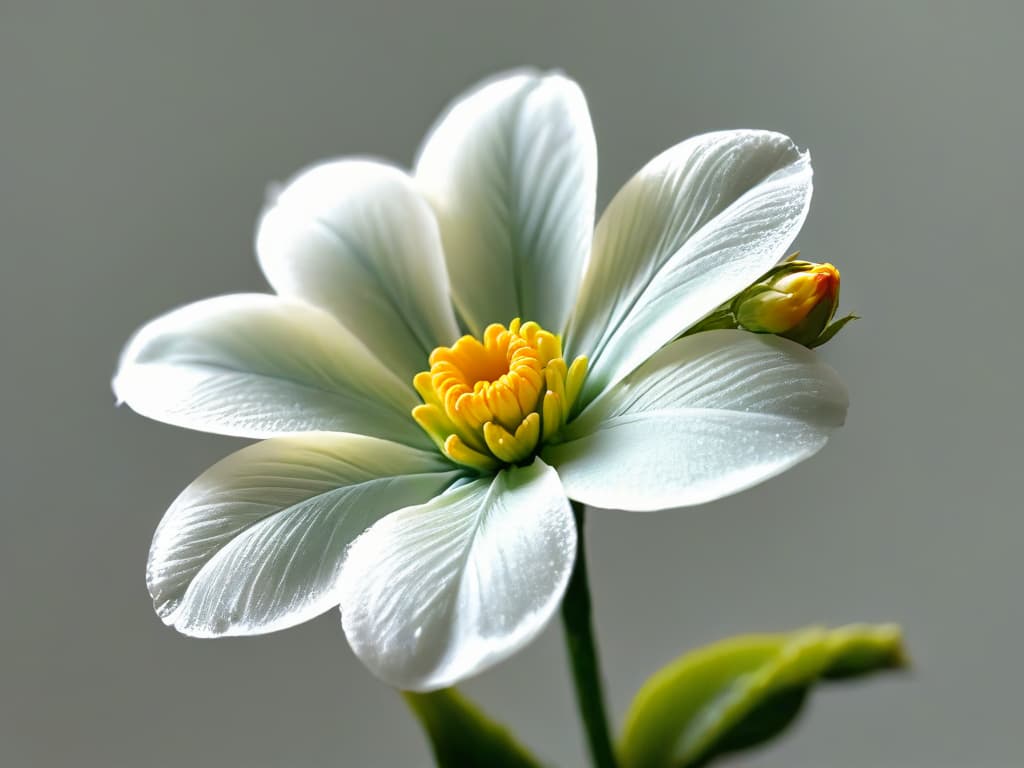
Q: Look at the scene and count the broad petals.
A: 7